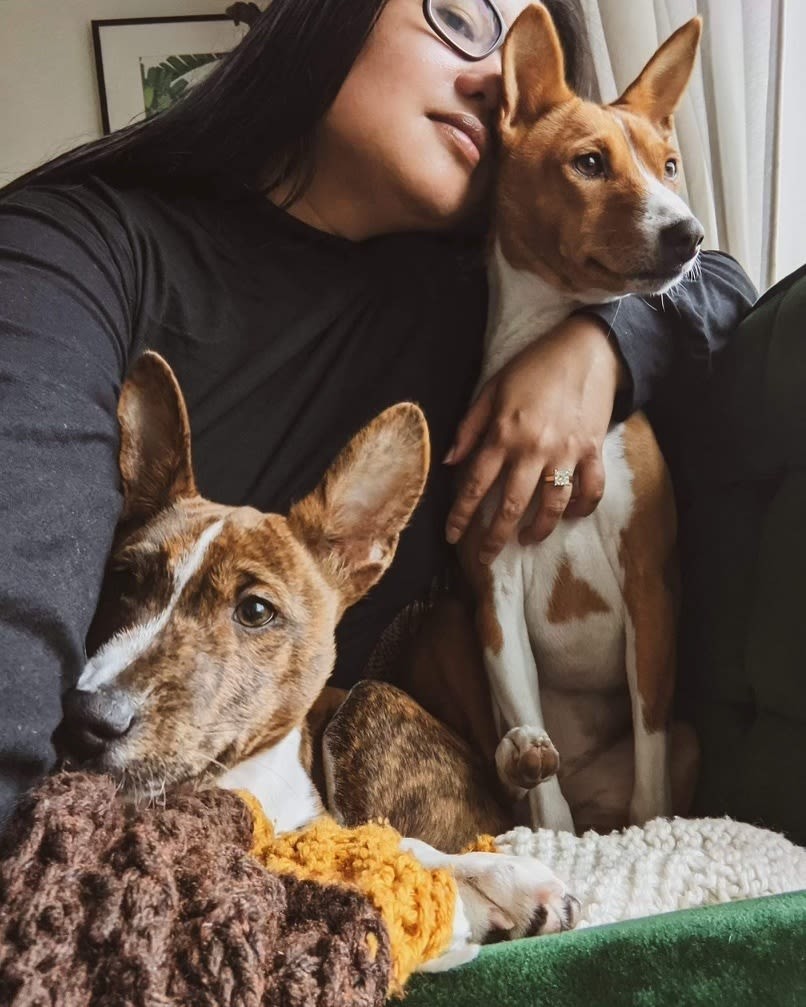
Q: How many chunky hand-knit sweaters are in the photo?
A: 0